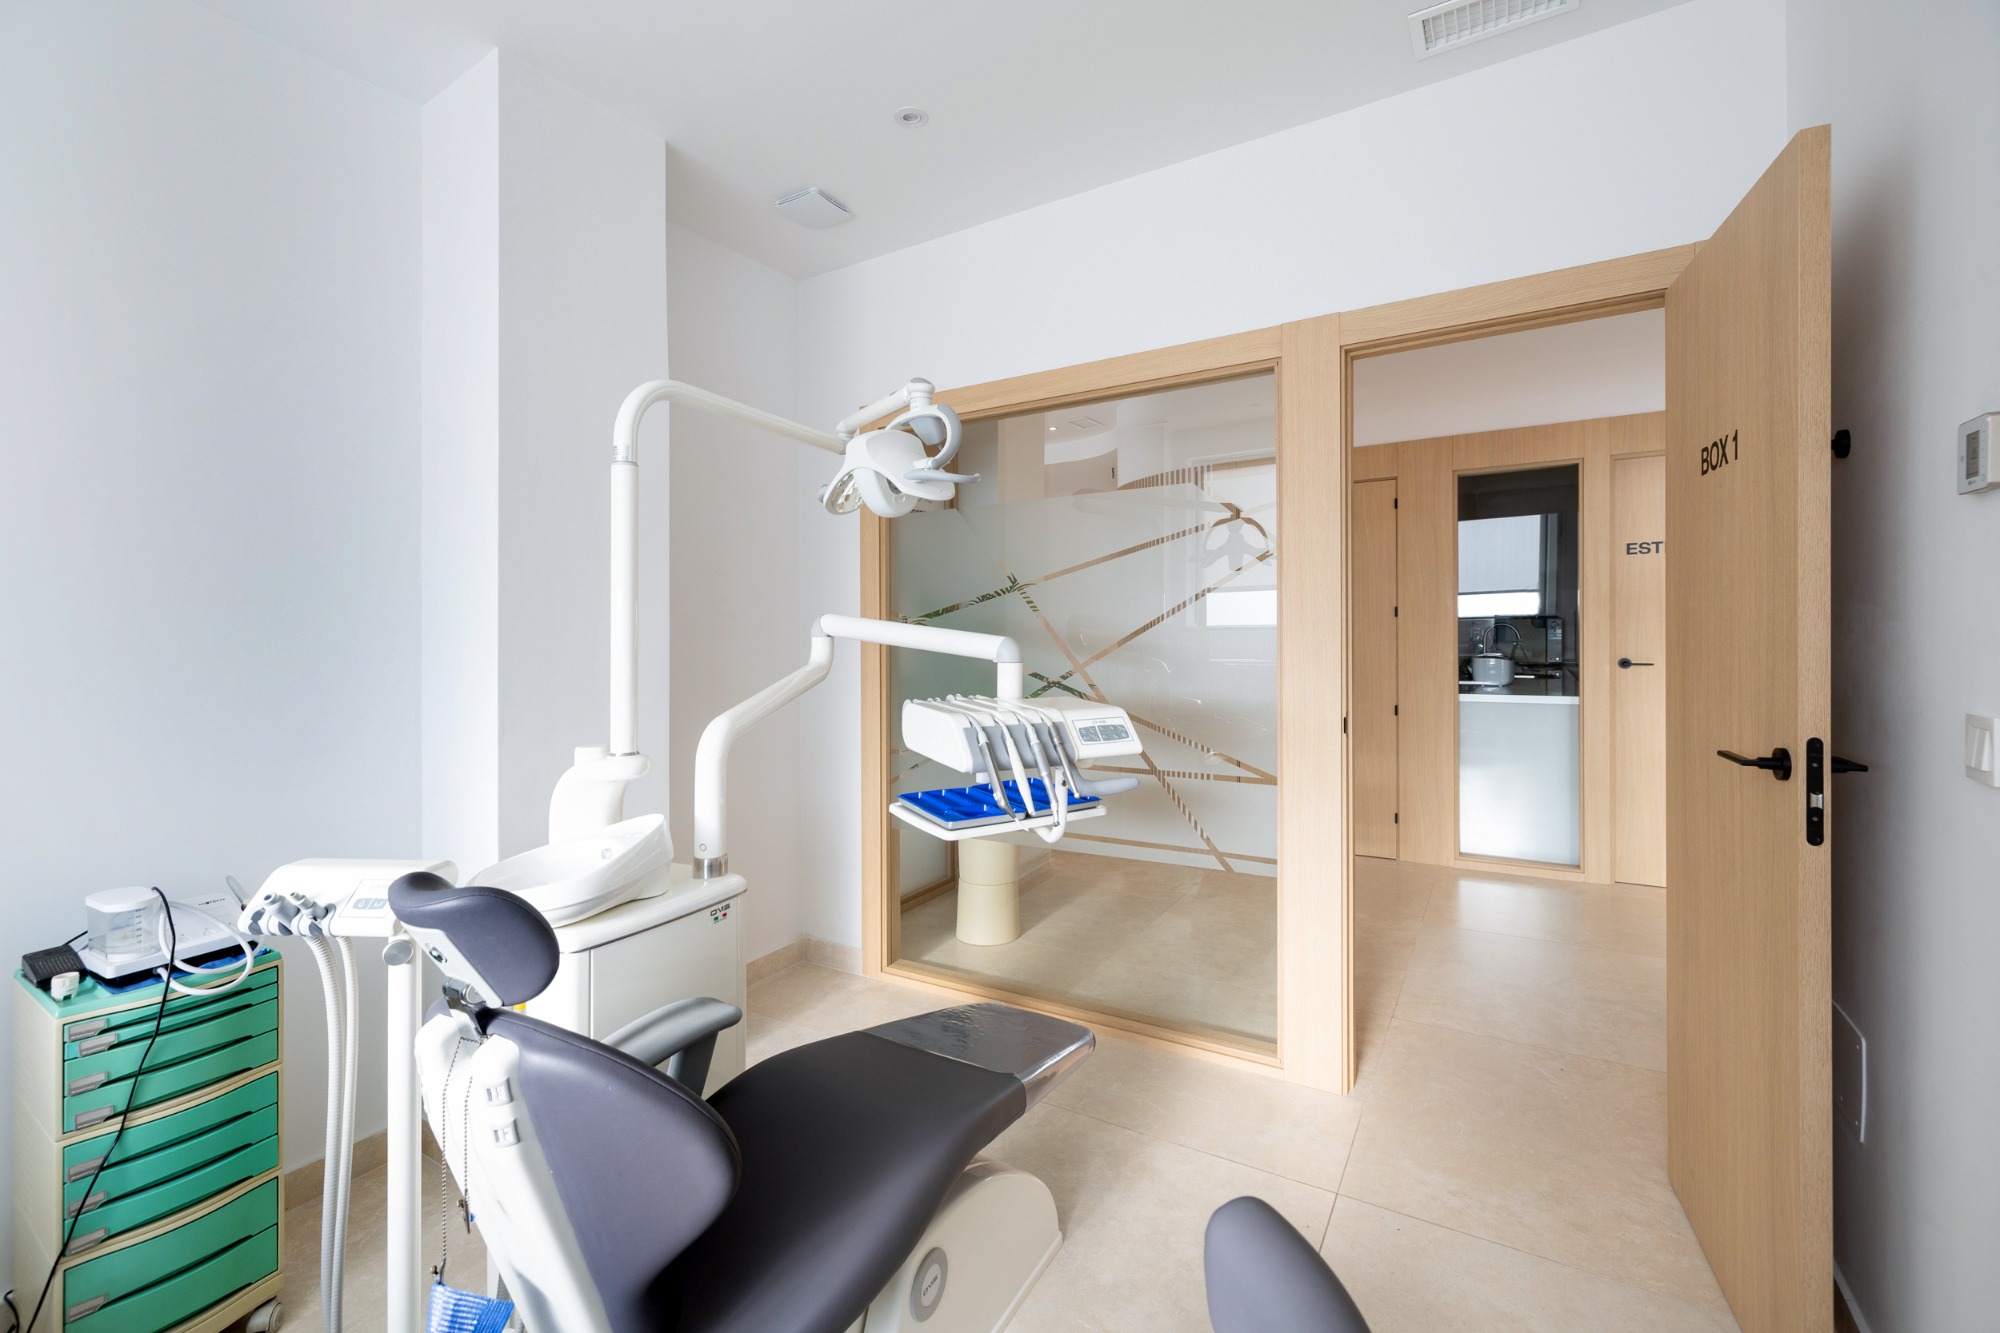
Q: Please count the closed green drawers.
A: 9